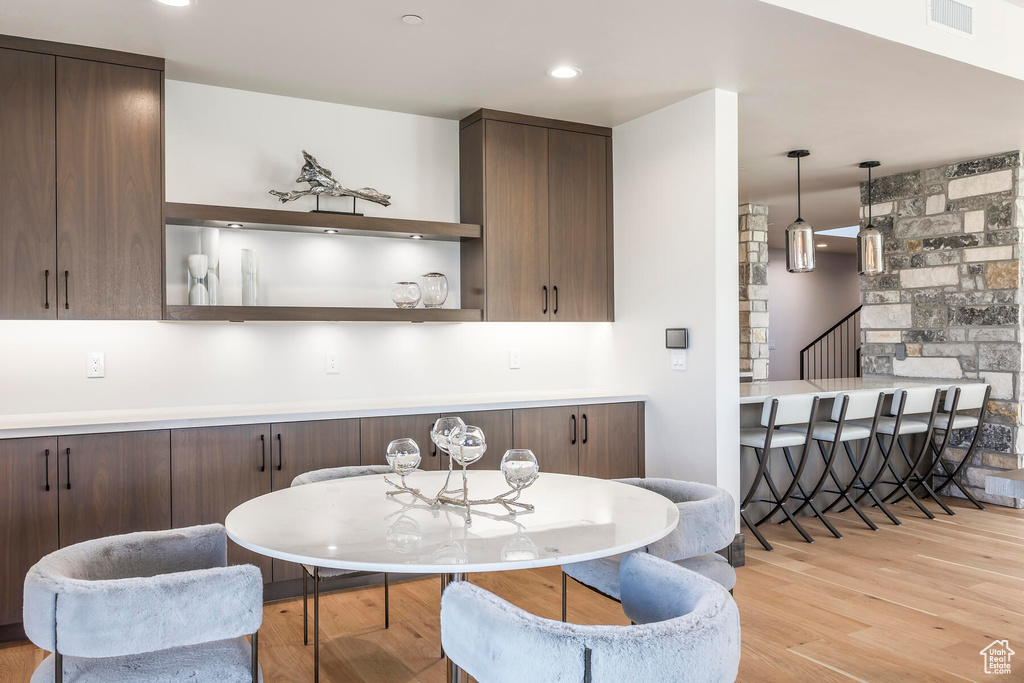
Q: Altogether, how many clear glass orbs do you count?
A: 4